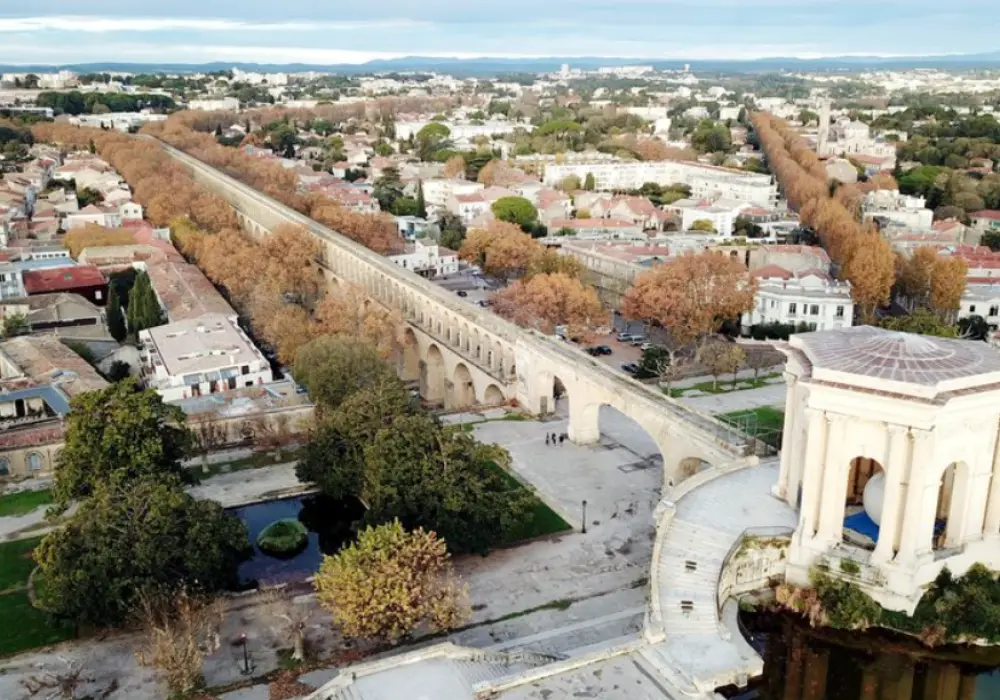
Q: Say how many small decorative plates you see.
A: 0